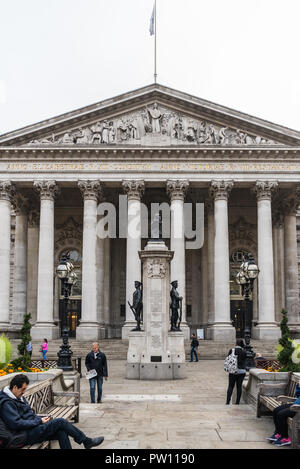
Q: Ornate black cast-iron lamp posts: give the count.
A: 2